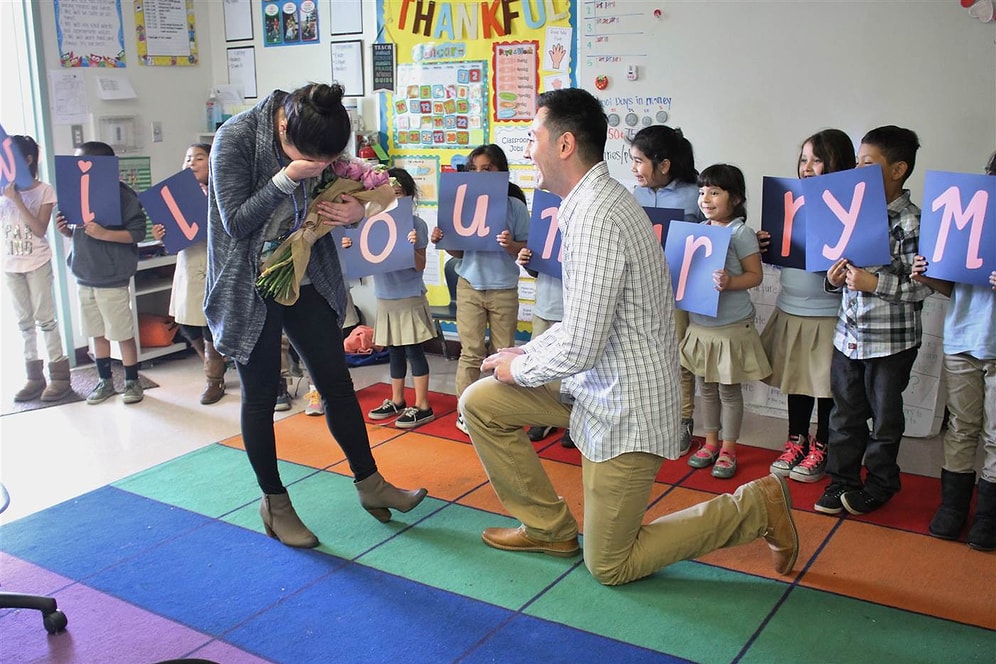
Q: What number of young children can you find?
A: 11